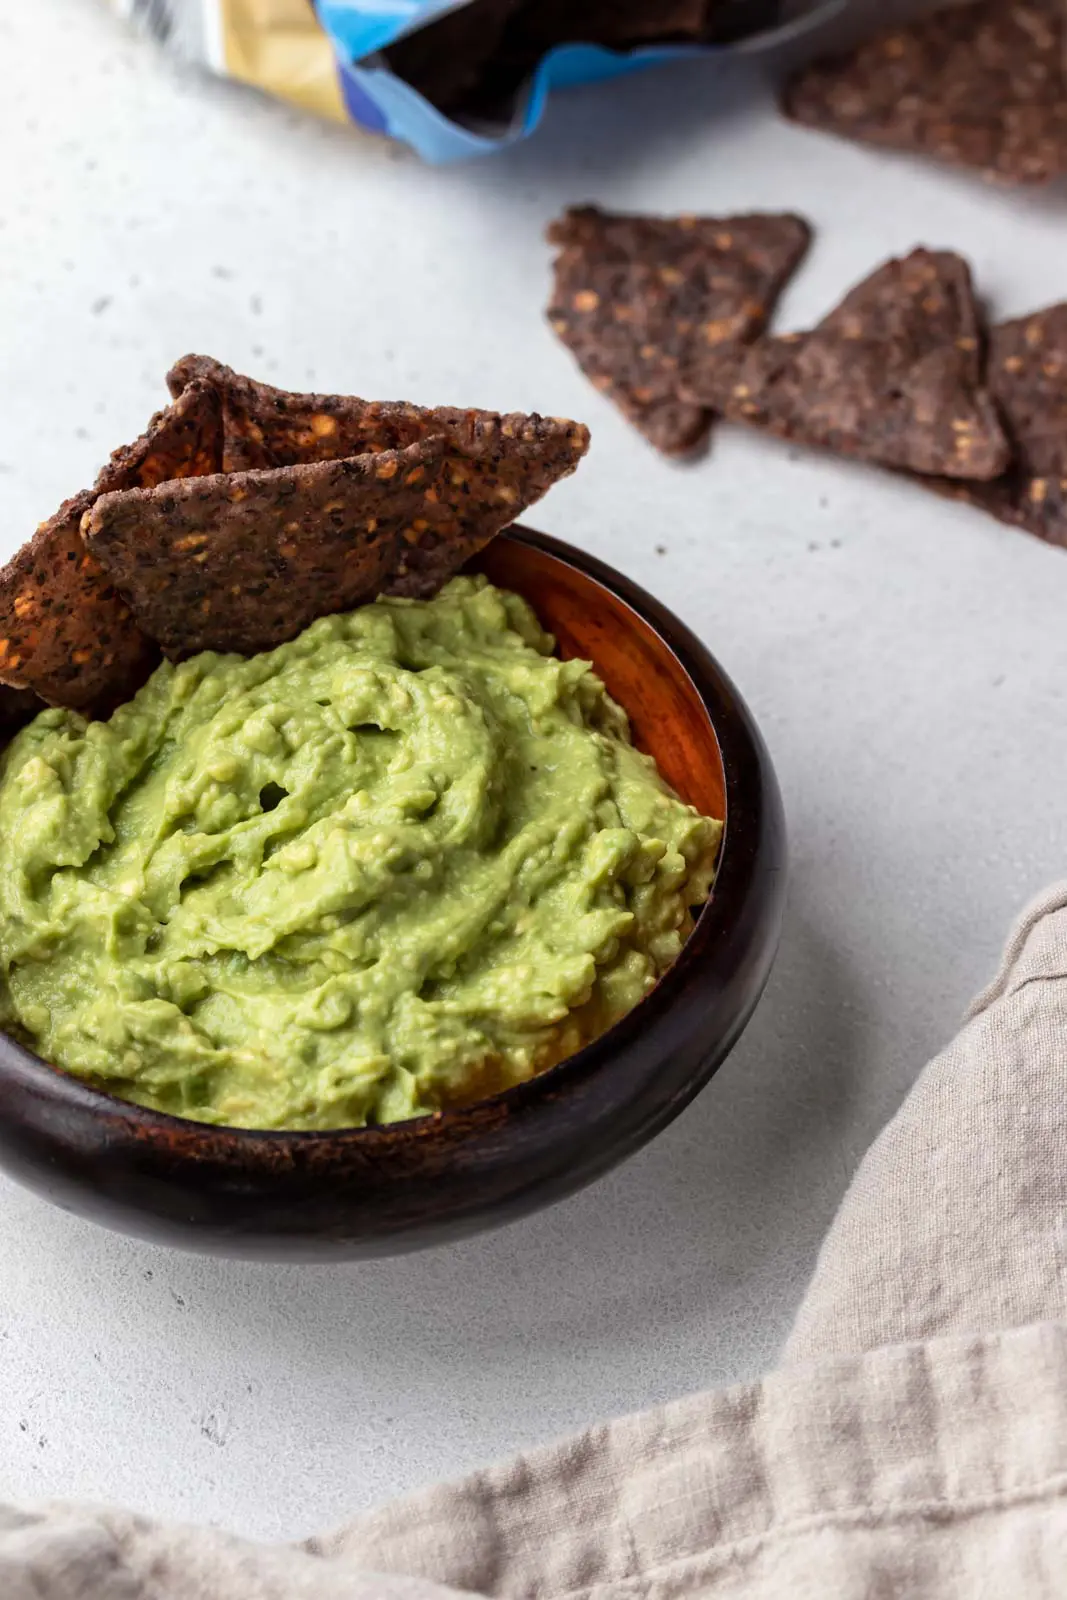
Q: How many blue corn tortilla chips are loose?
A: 4